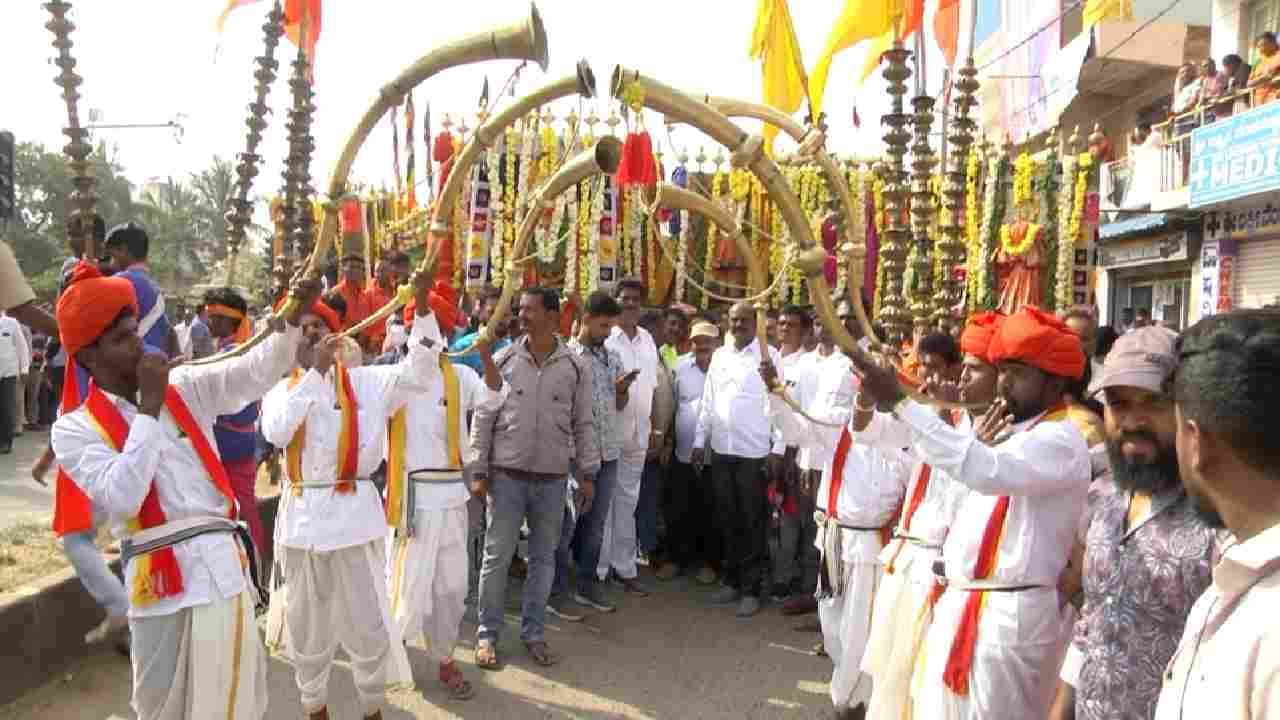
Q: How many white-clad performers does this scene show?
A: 6